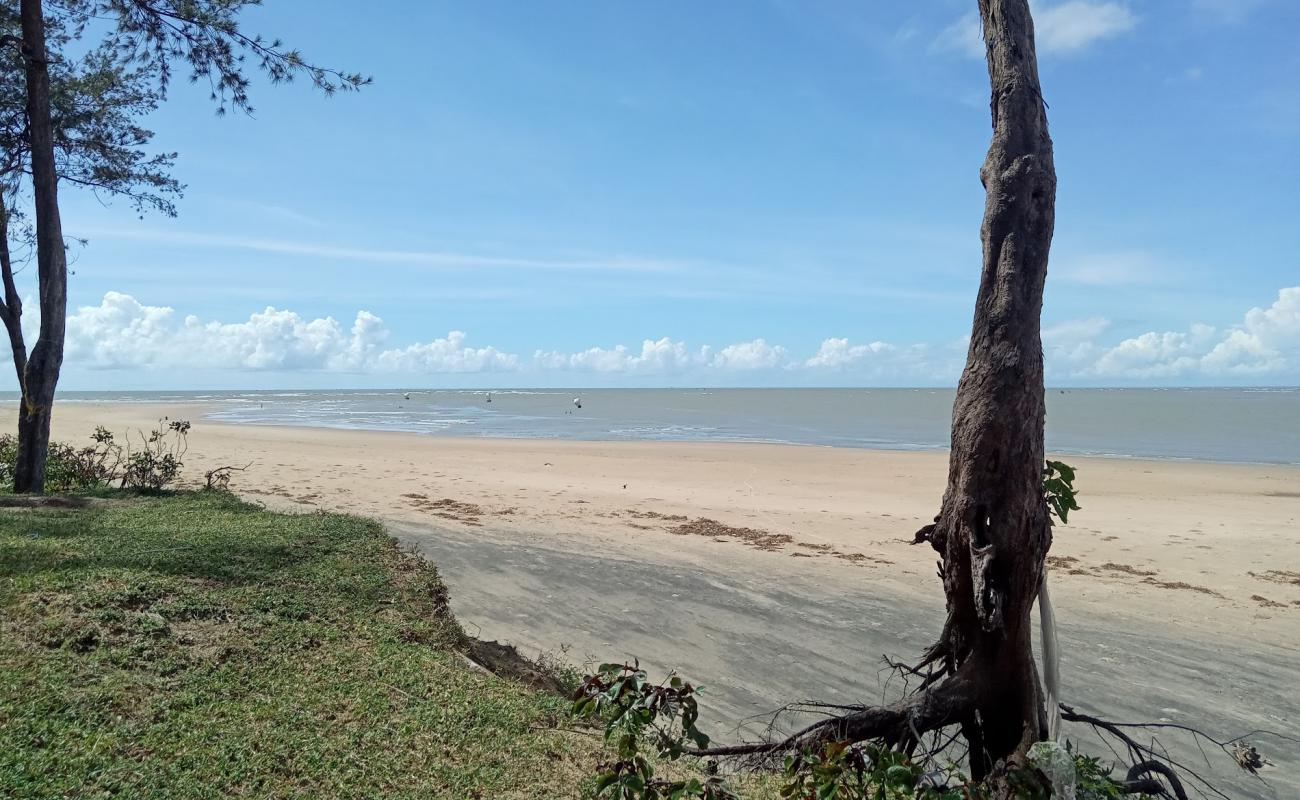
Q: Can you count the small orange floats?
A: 0